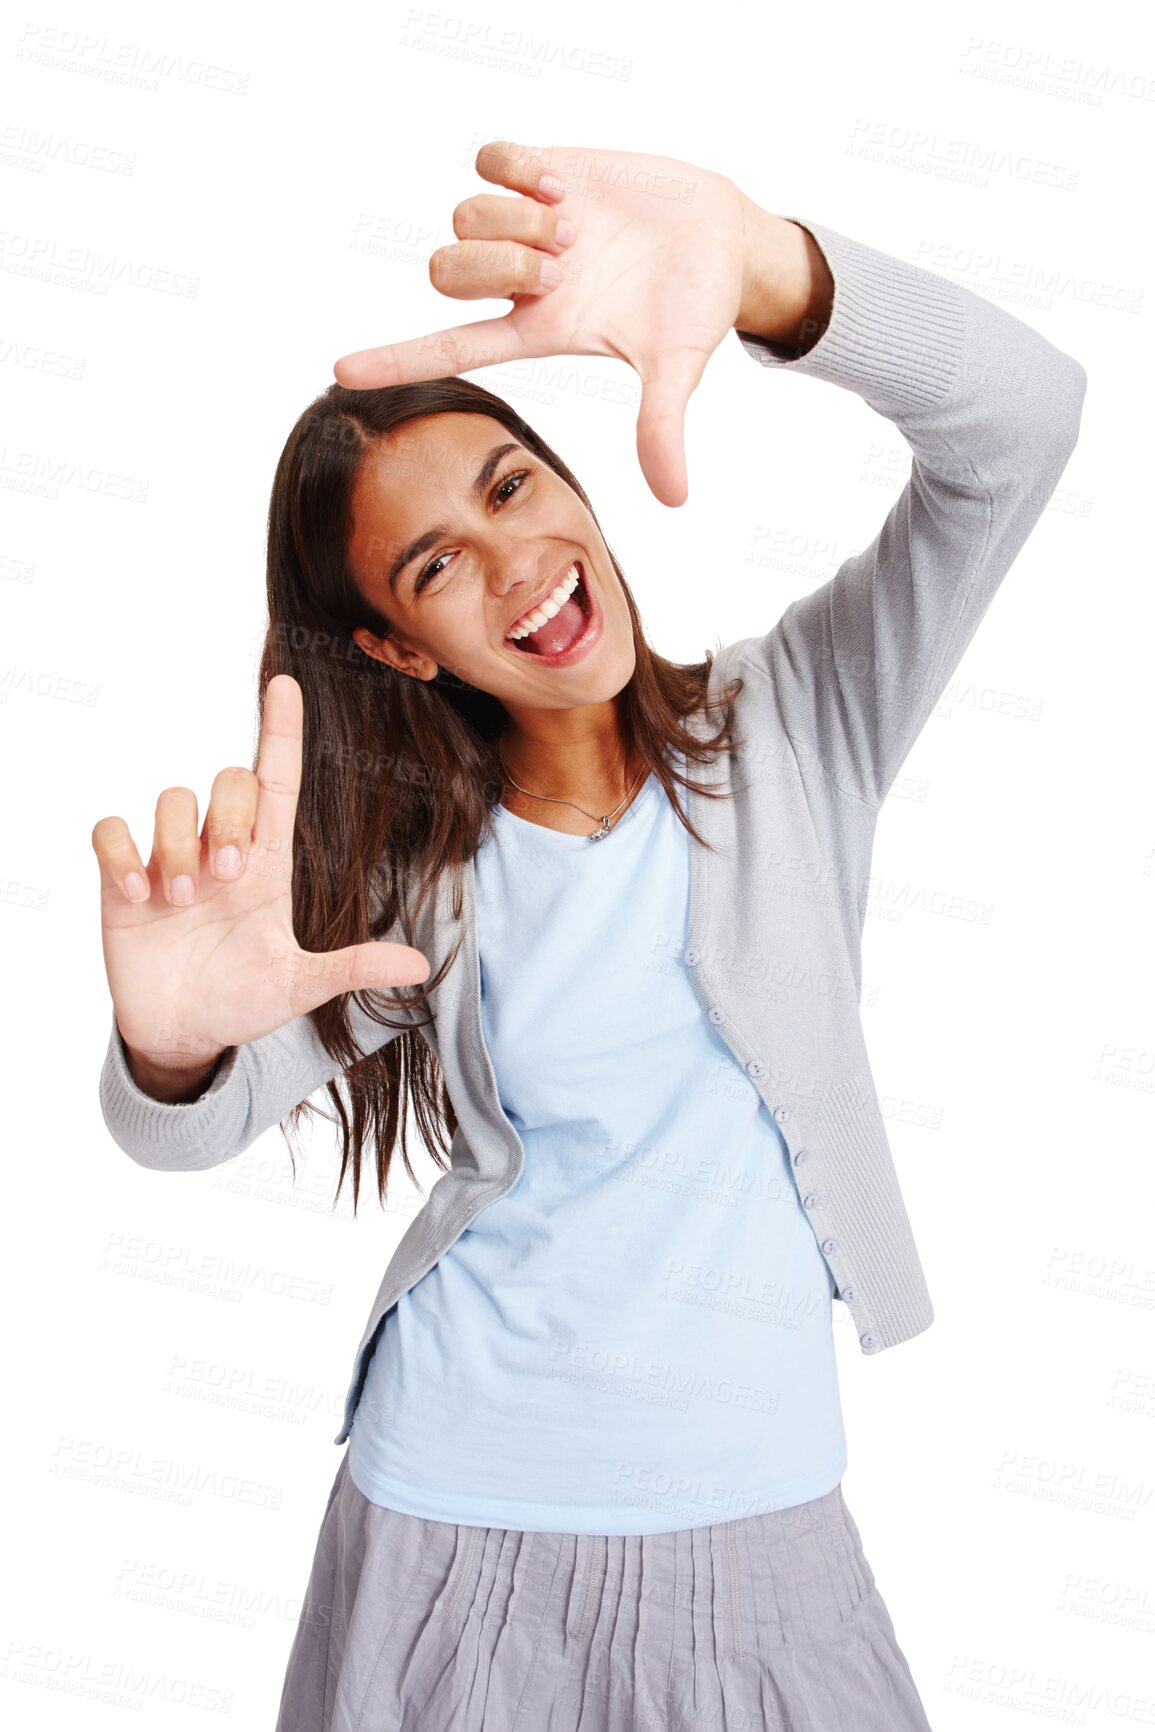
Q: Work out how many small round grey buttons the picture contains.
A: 9